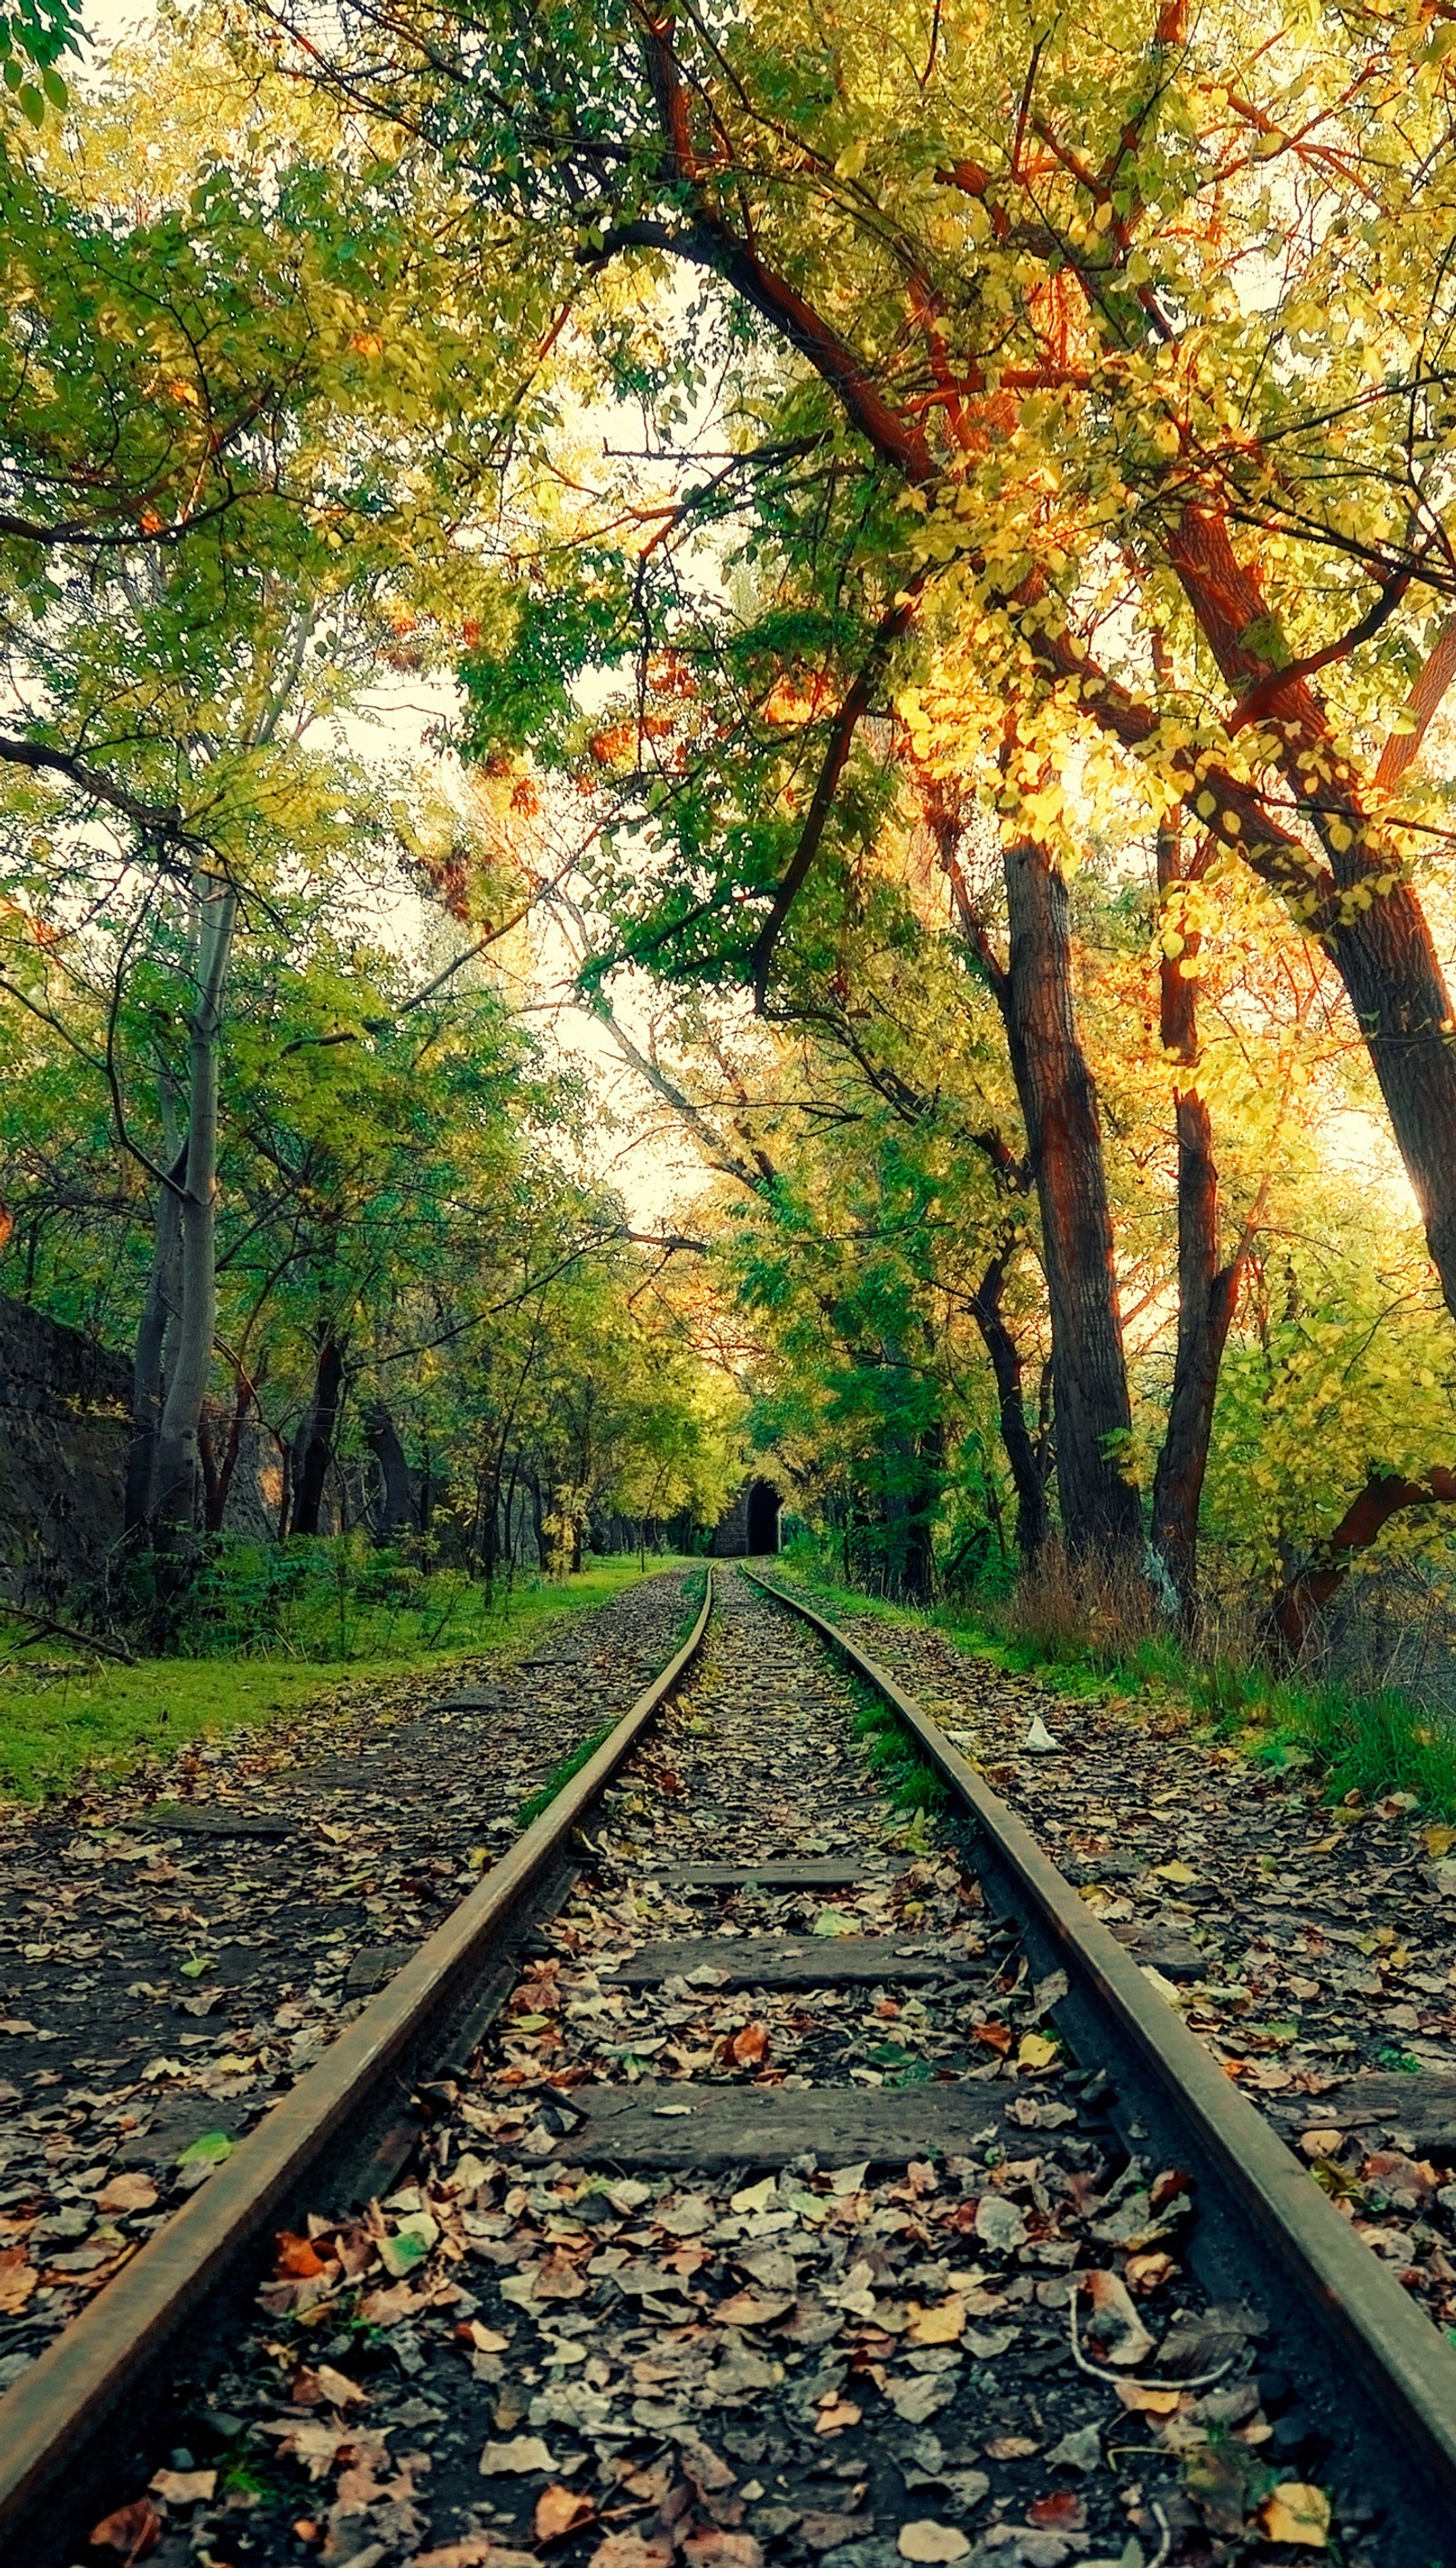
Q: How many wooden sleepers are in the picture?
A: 3